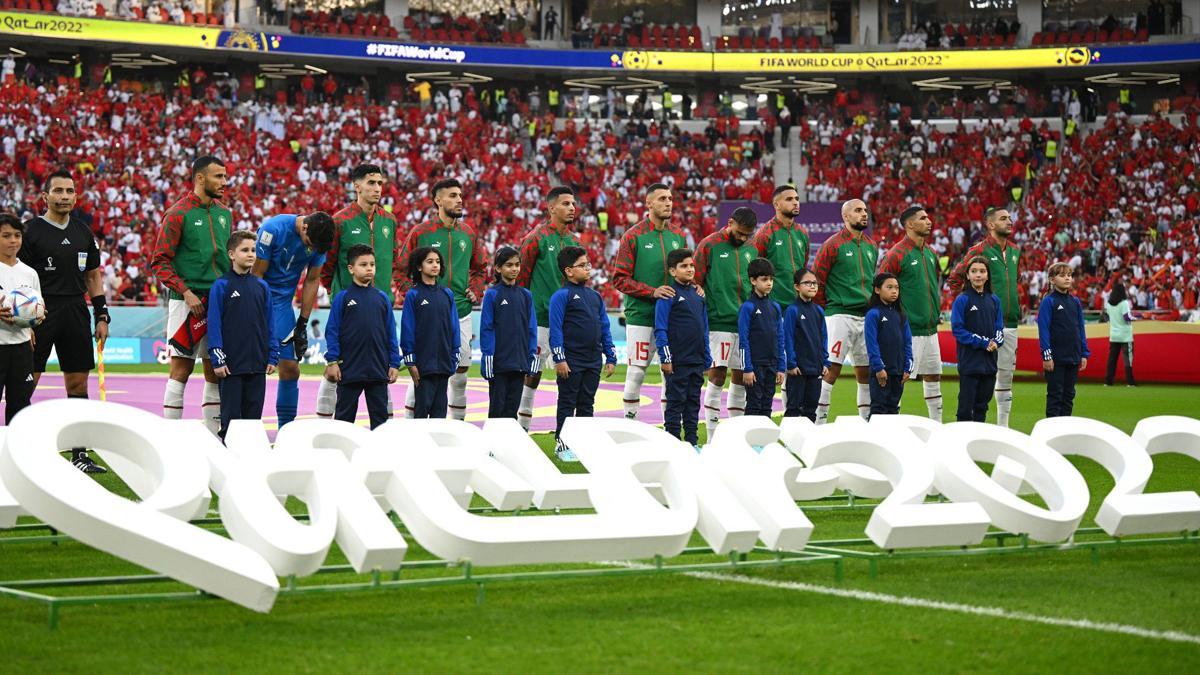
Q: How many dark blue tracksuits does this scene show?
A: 11